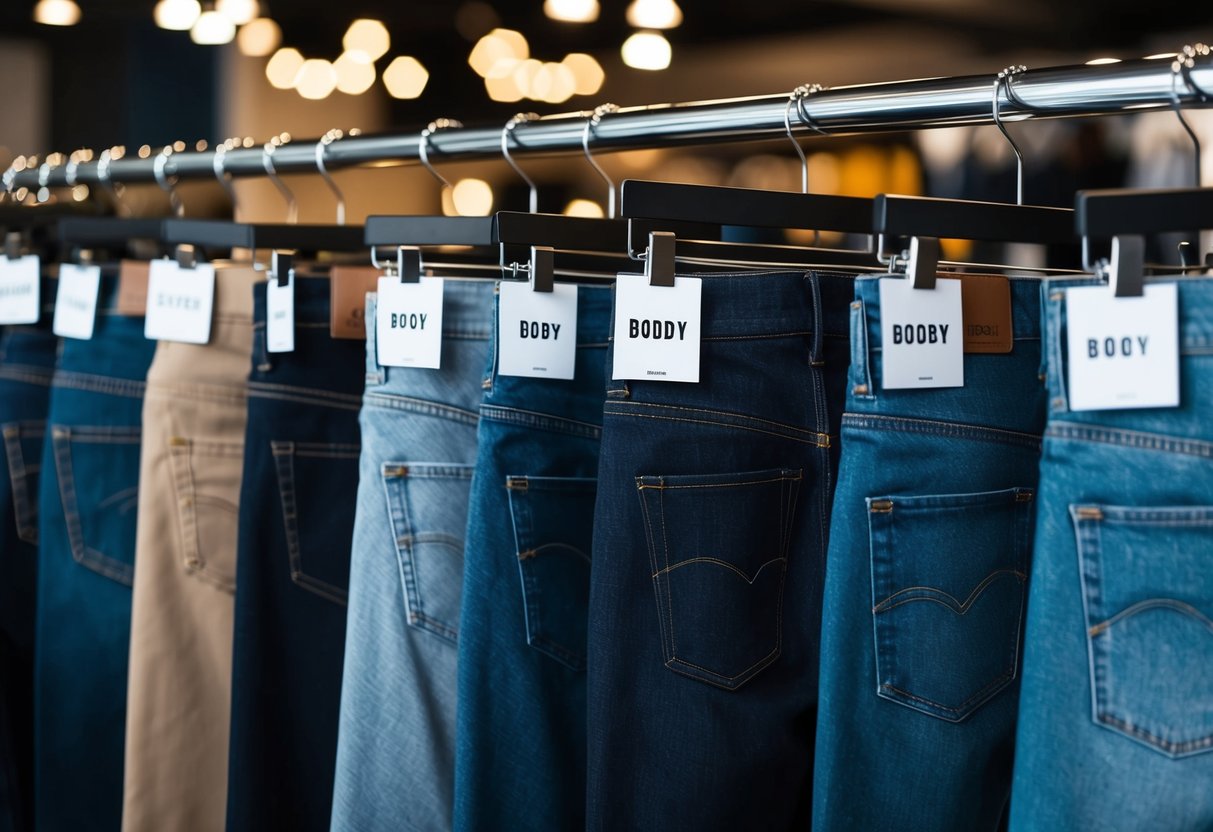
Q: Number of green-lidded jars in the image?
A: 0